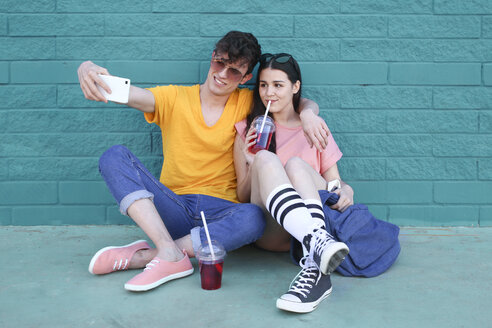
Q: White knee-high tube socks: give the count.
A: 2